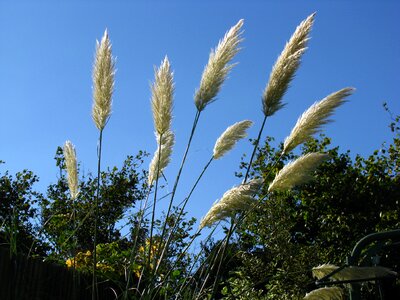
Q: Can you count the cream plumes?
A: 12